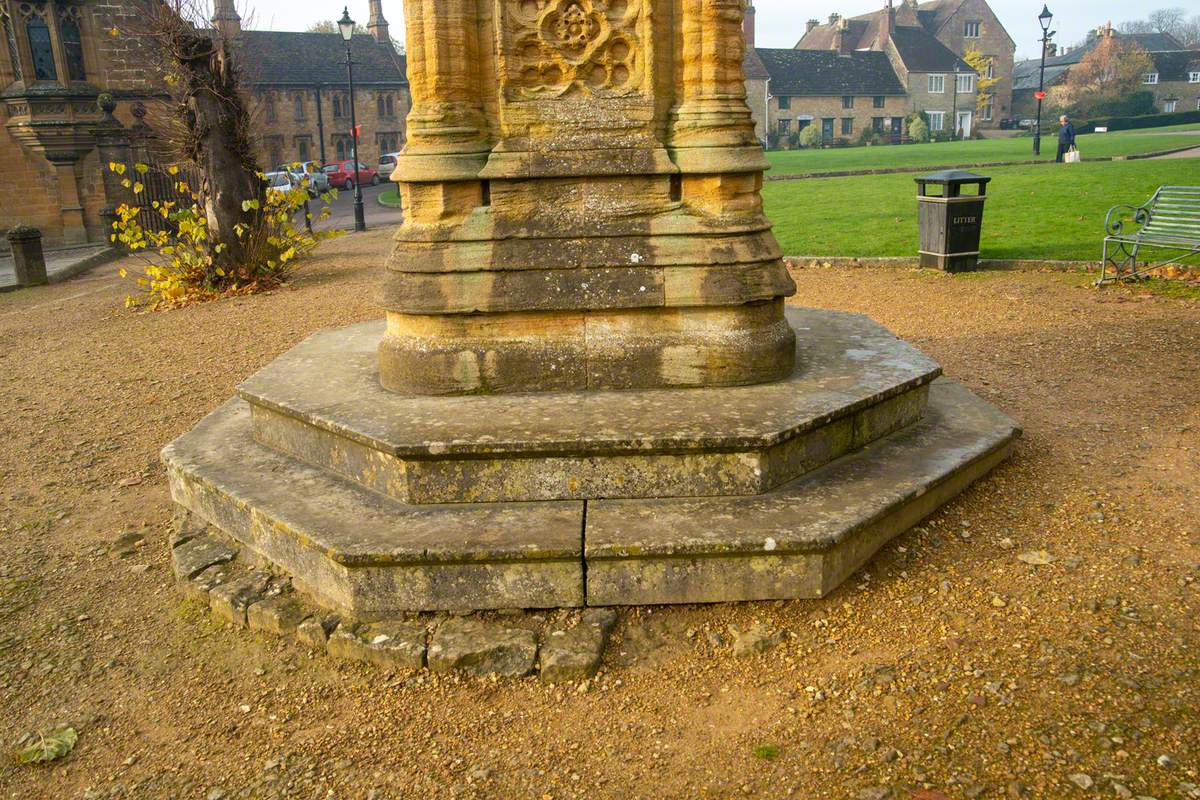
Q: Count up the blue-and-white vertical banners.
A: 0